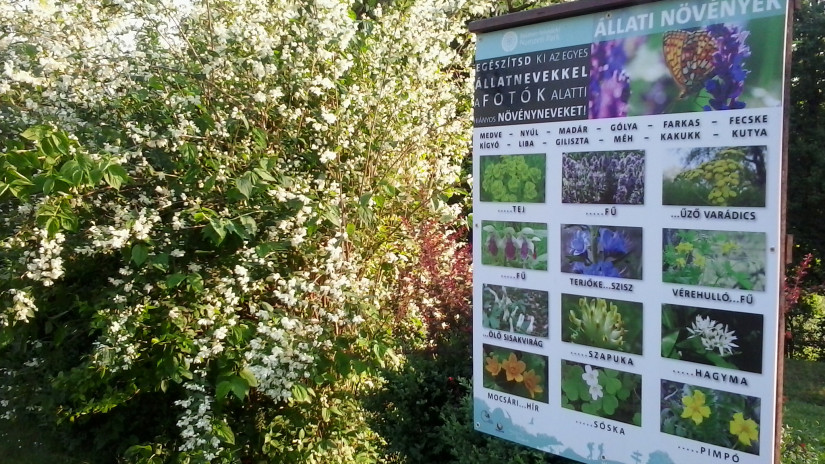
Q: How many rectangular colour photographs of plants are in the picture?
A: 12